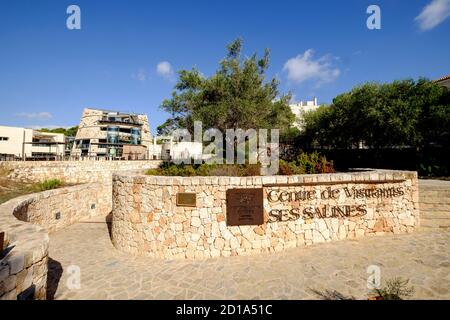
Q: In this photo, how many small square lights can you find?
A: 2